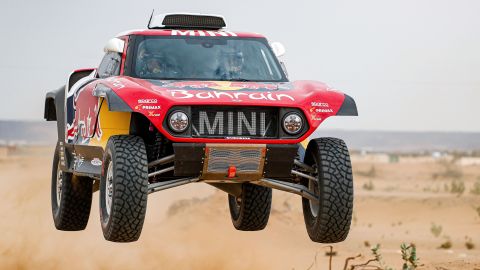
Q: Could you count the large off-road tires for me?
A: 4